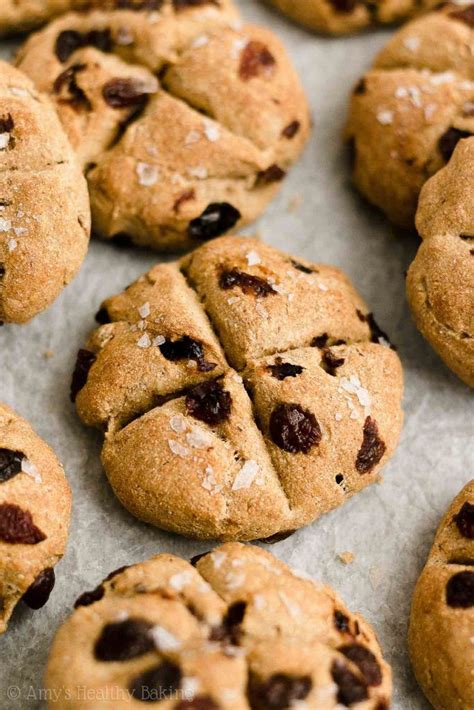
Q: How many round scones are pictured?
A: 10